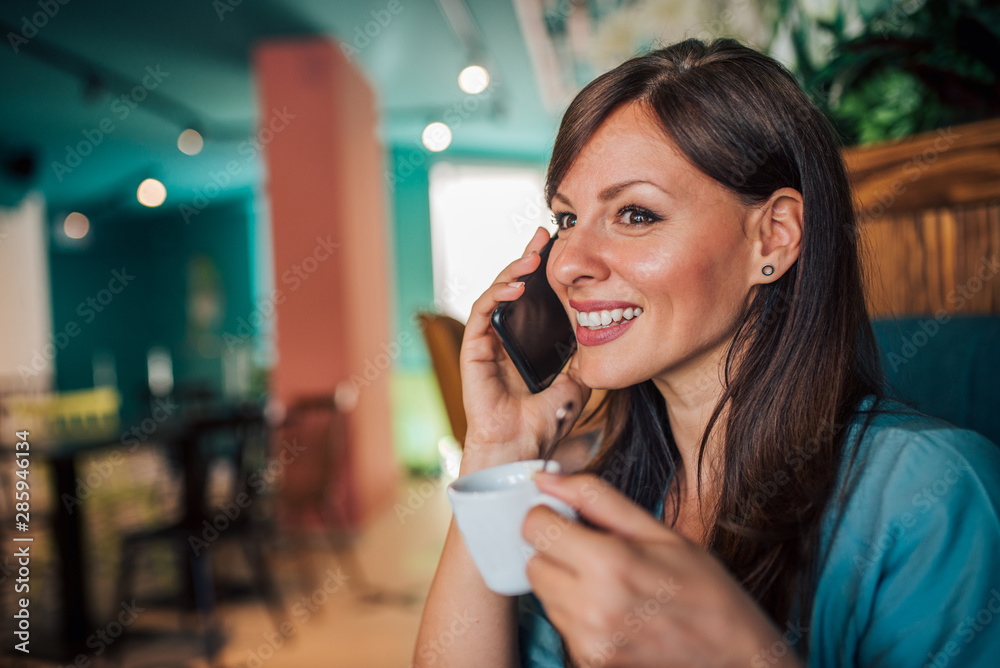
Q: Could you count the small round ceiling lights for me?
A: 5